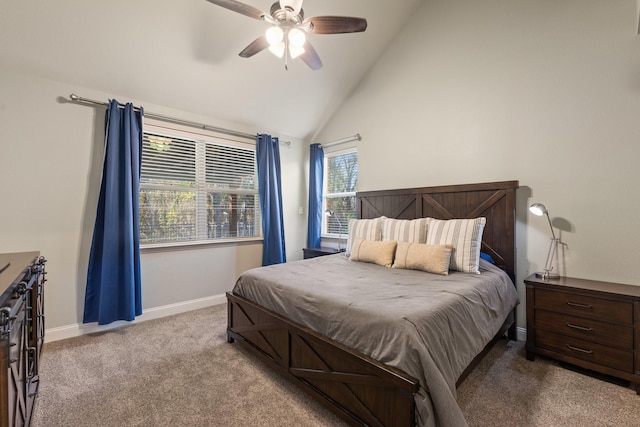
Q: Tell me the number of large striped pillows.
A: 3